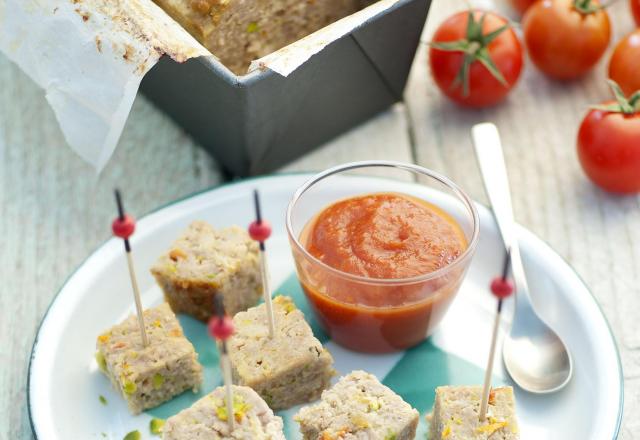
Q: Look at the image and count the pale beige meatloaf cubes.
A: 6